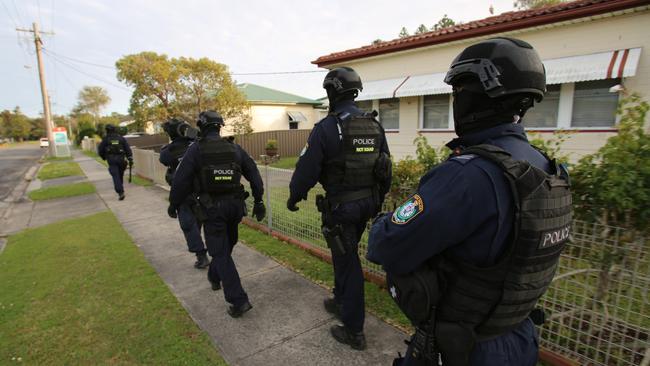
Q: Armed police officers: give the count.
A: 5